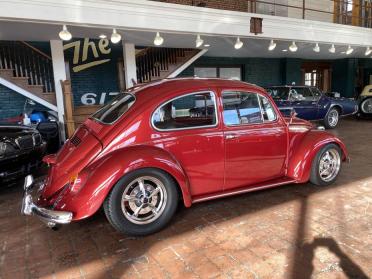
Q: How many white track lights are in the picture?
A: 11